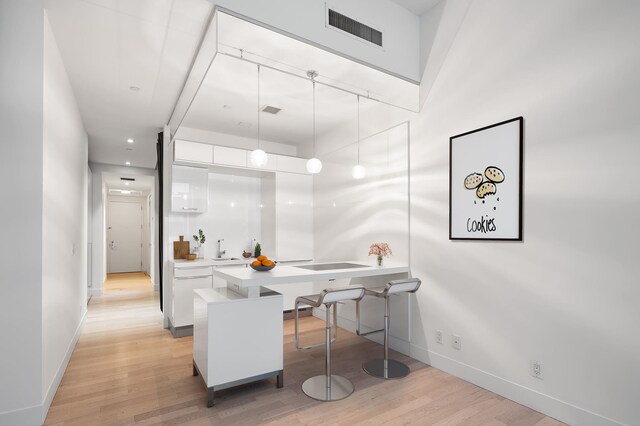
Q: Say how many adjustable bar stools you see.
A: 2